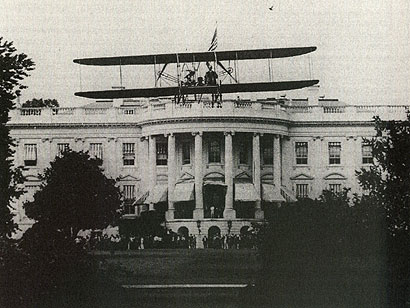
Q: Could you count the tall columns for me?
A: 6